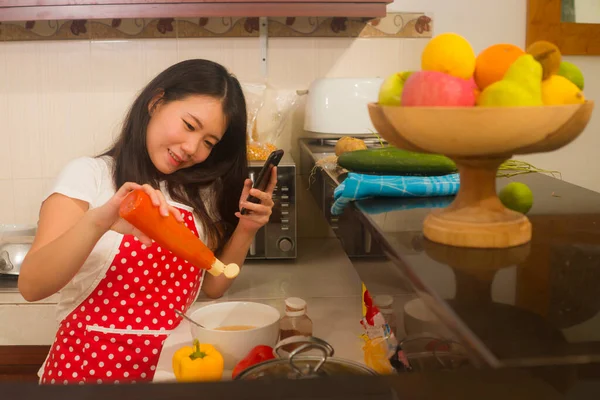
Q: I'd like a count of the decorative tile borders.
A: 1